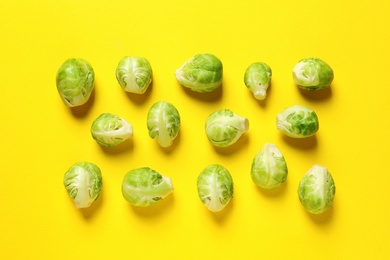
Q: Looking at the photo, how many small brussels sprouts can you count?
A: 14